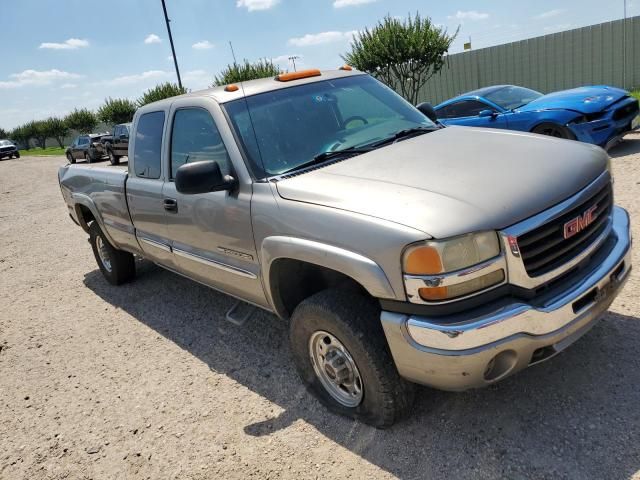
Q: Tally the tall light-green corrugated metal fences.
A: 1